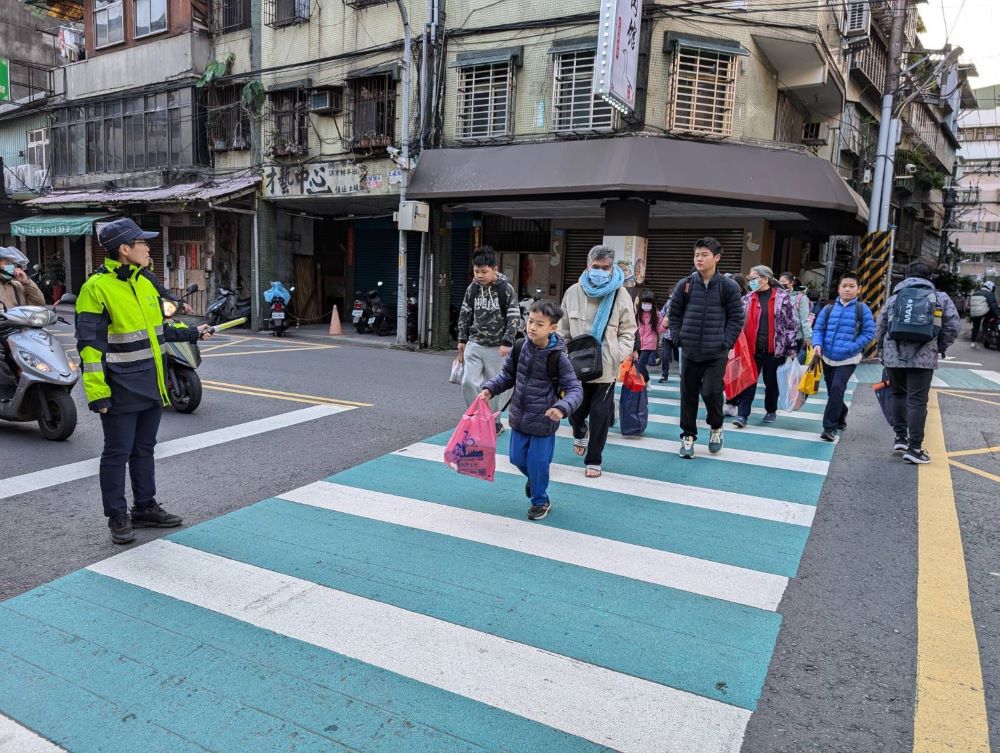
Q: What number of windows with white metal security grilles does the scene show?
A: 3